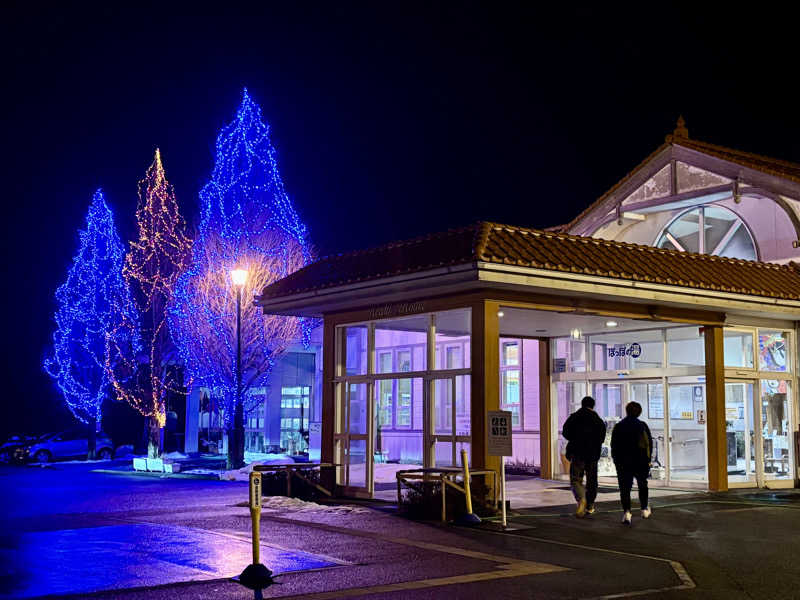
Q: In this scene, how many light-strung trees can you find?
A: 3